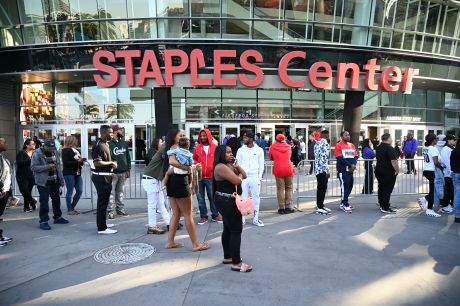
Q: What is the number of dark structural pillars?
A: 2